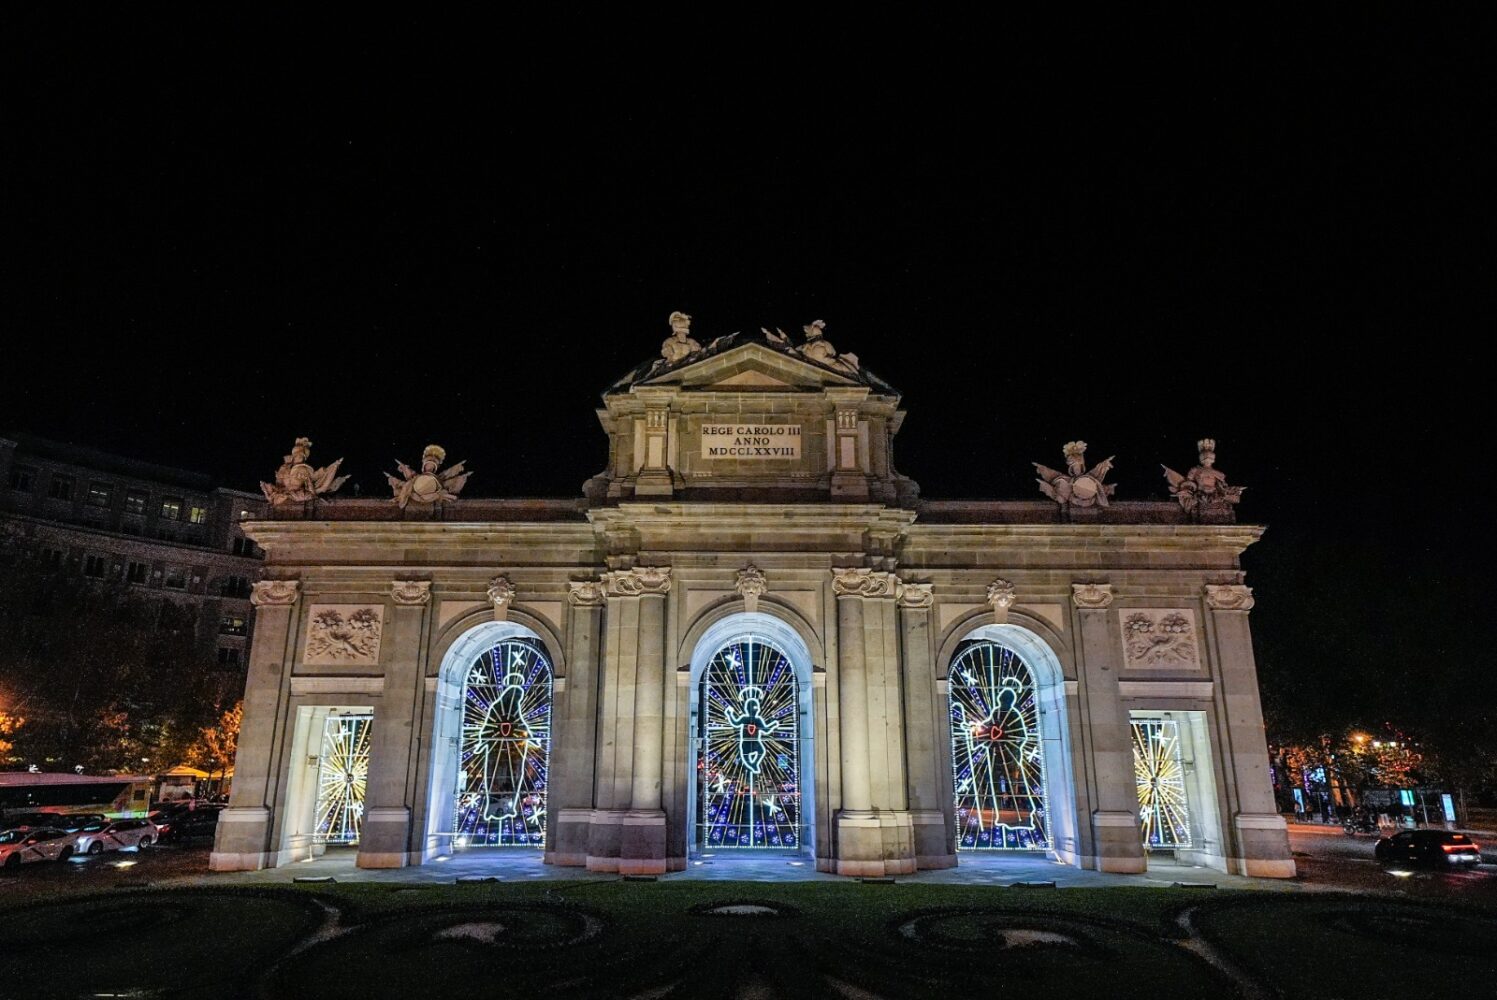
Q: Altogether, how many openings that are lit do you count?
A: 5